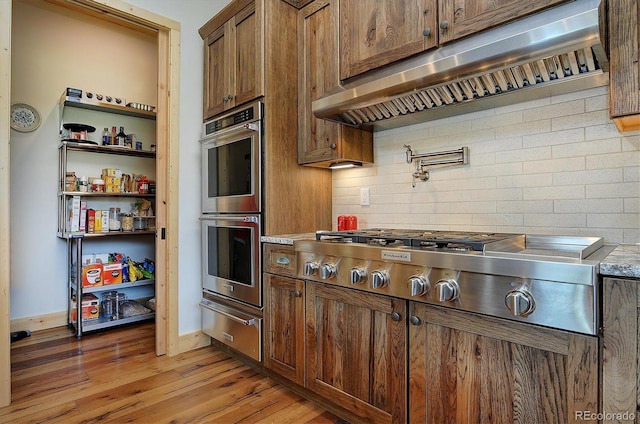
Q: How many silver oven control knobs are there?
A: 7